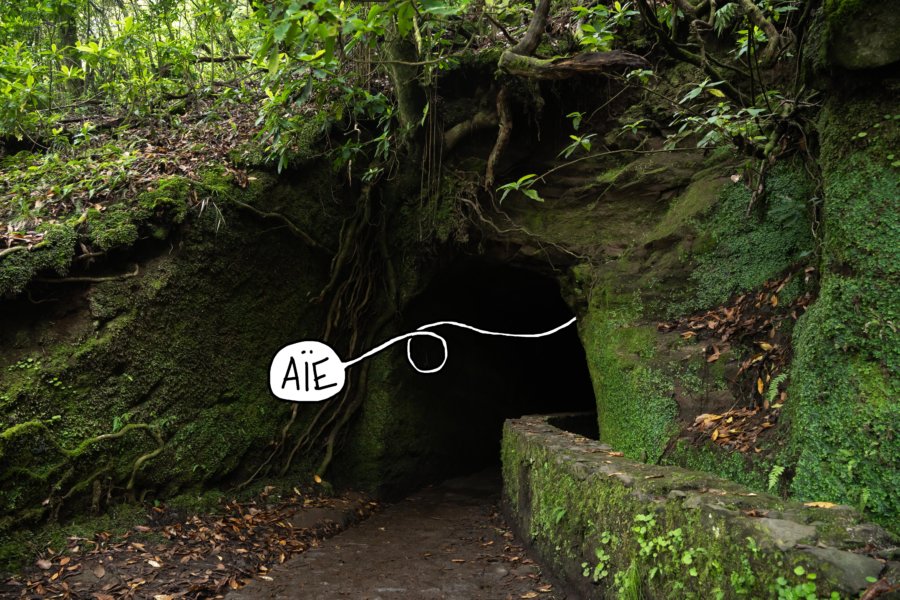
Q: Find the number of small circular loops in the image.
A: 1